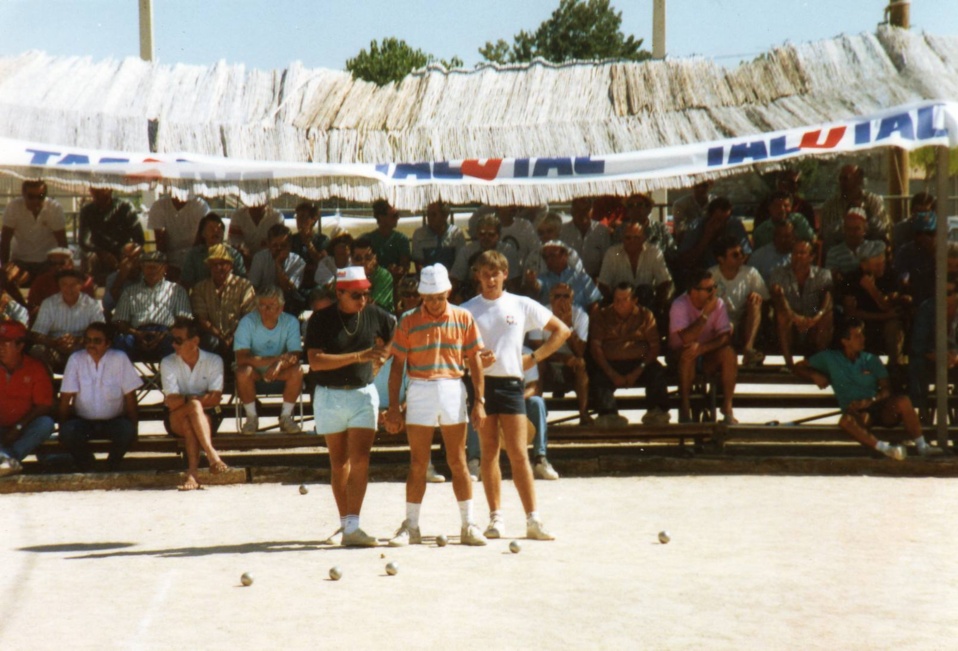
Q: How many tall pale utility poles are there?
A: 2